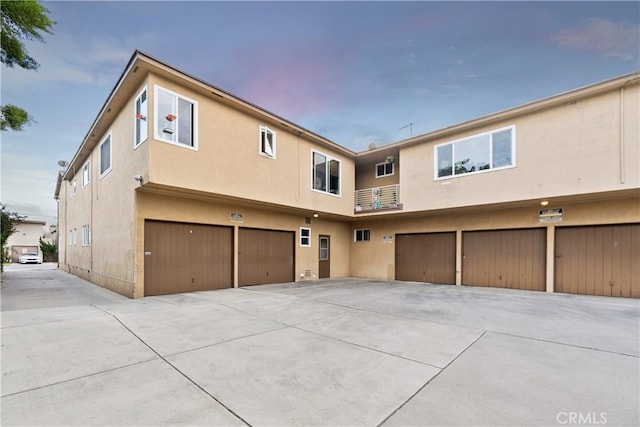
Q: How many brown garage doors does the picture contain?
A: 5